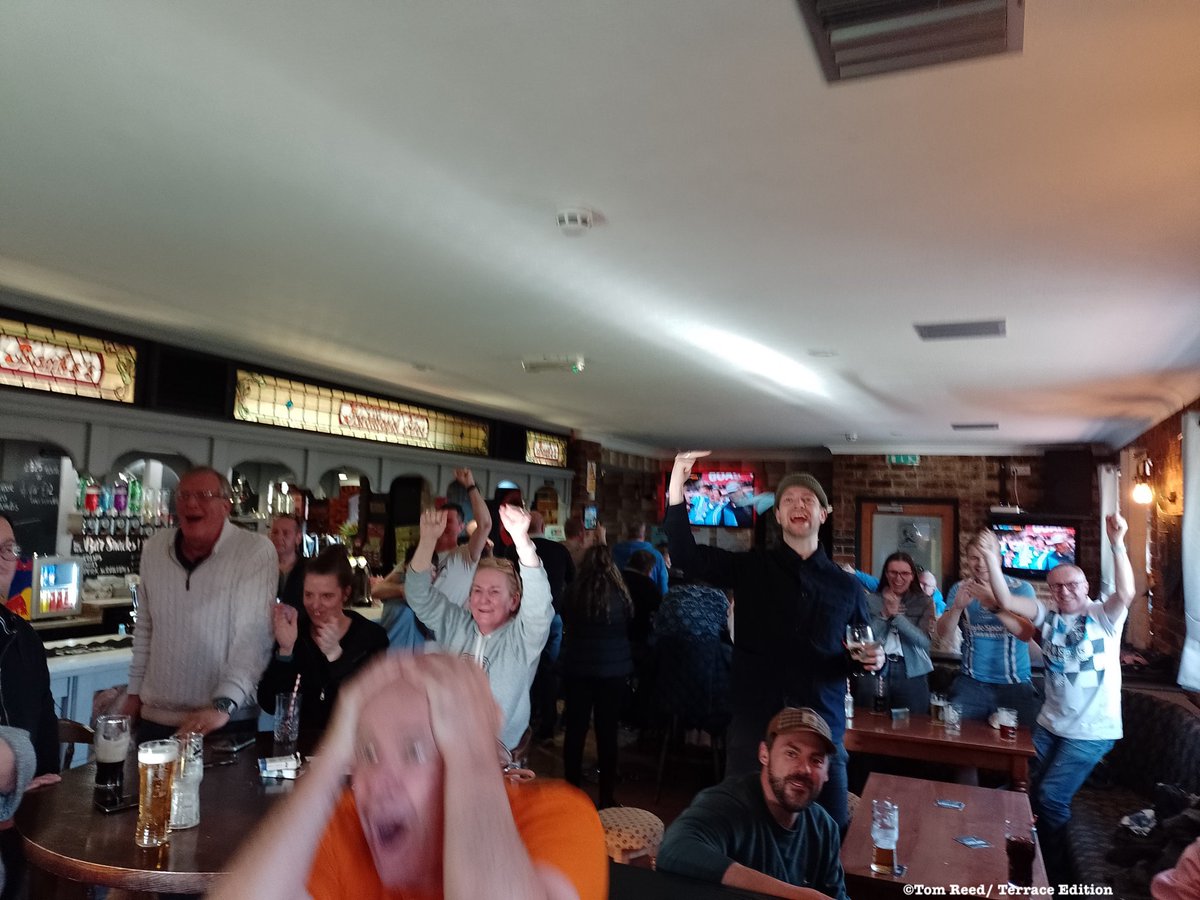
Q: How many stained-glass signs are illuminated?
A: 3